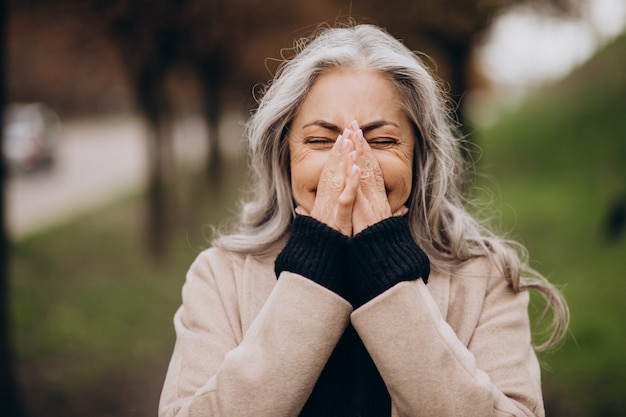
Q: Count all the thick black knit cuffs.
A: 2